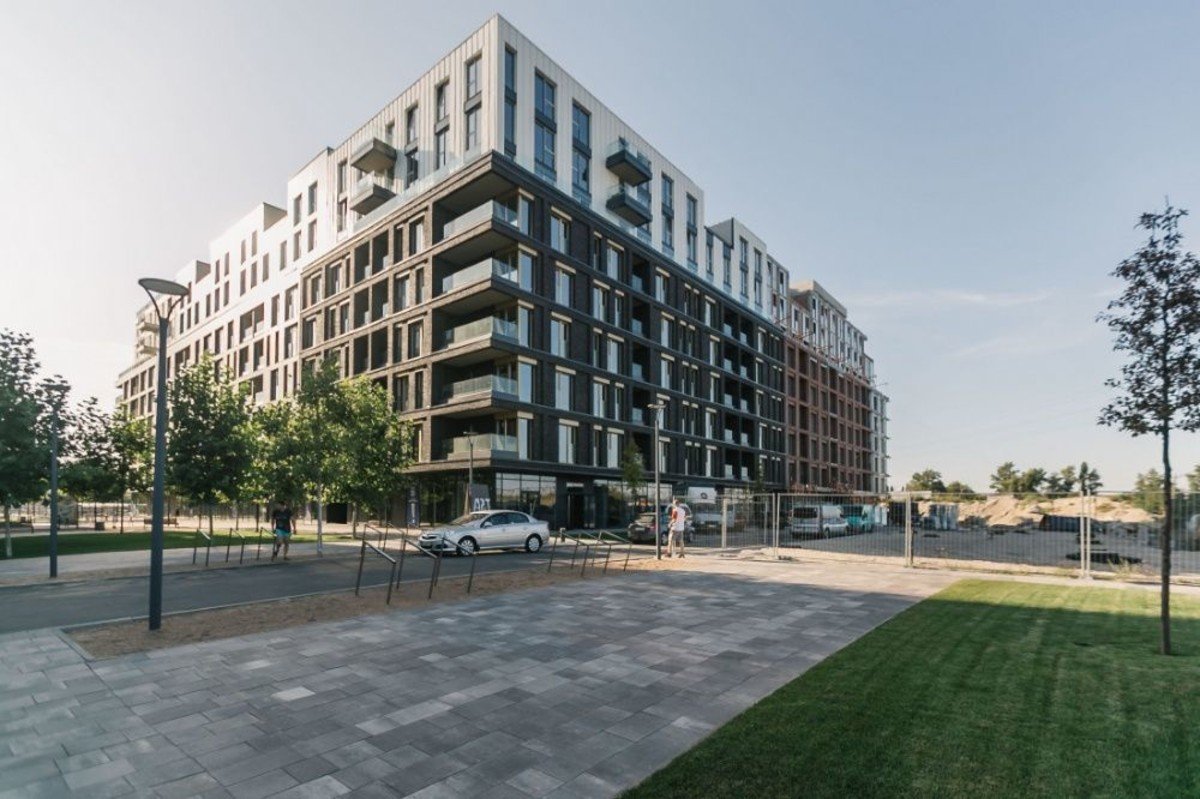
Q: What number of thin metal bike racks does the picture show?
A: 12